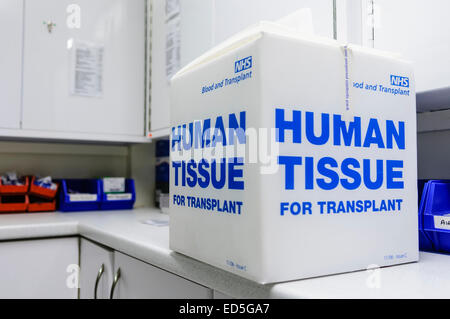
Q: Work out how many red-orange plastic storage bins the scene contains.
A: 4